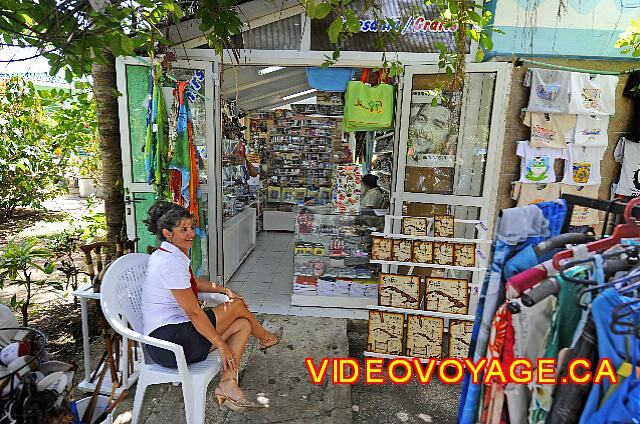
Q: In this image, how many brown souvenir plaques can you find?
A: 12